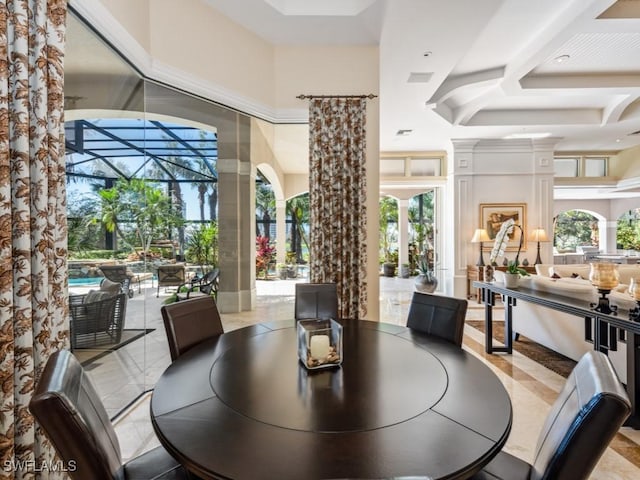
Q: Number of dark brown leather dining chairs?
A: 5